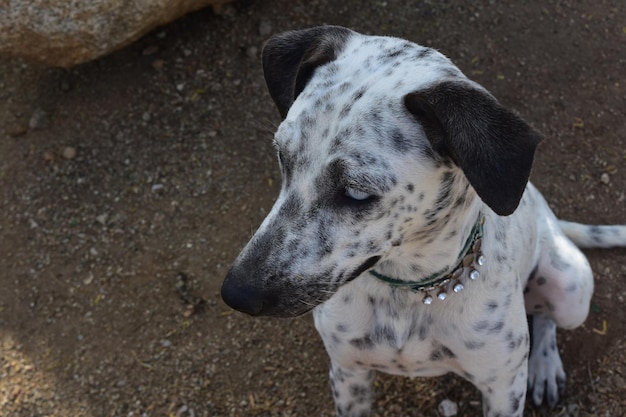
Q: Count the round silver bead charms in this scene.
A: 5